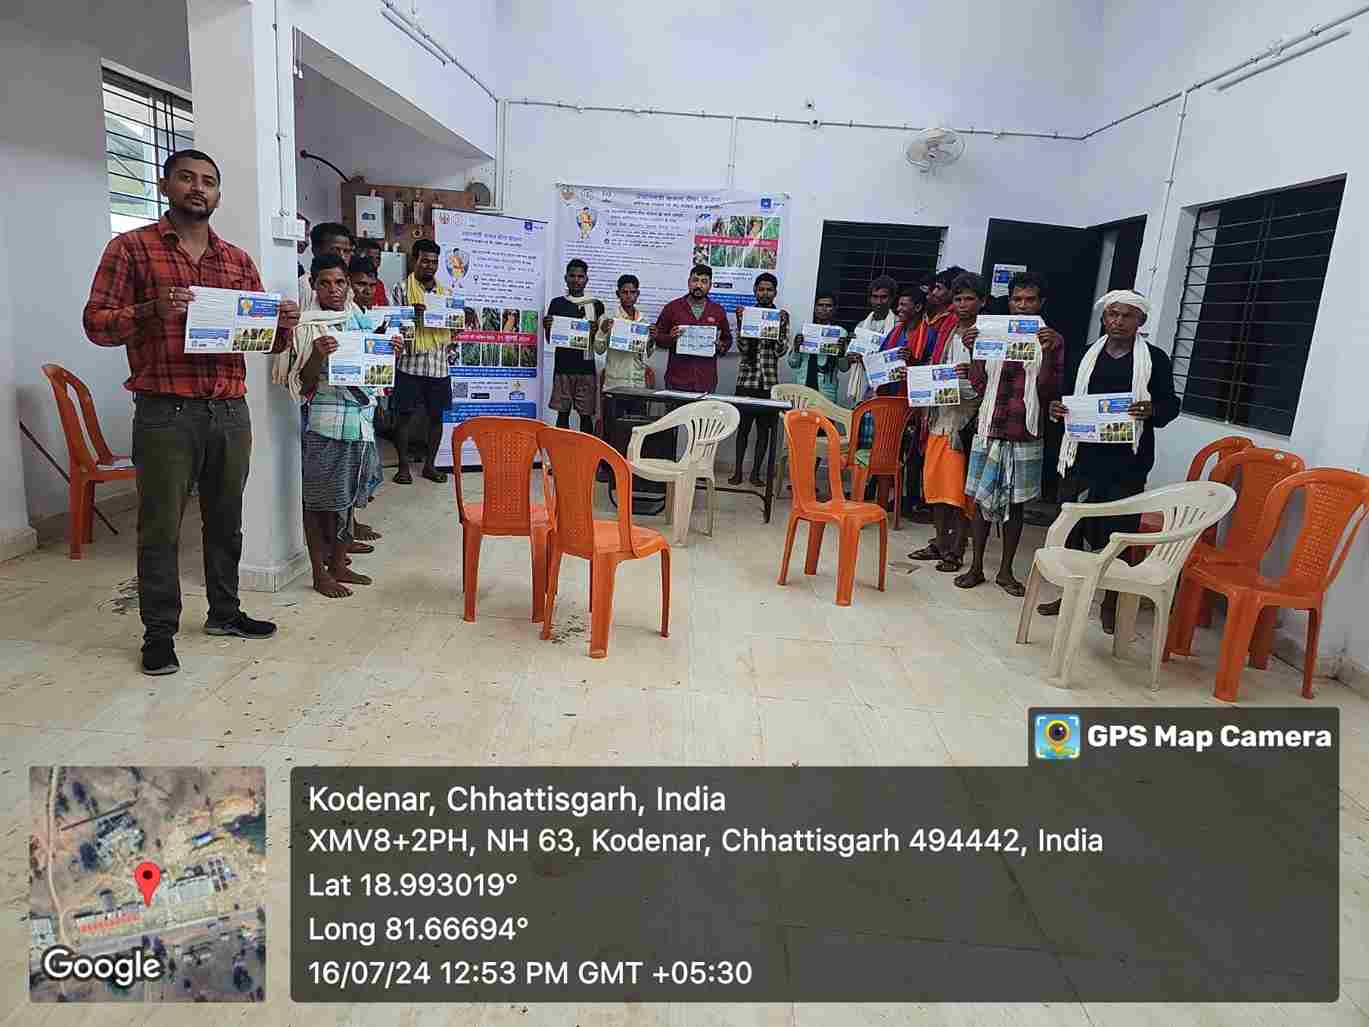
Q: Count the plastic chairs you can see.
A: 11